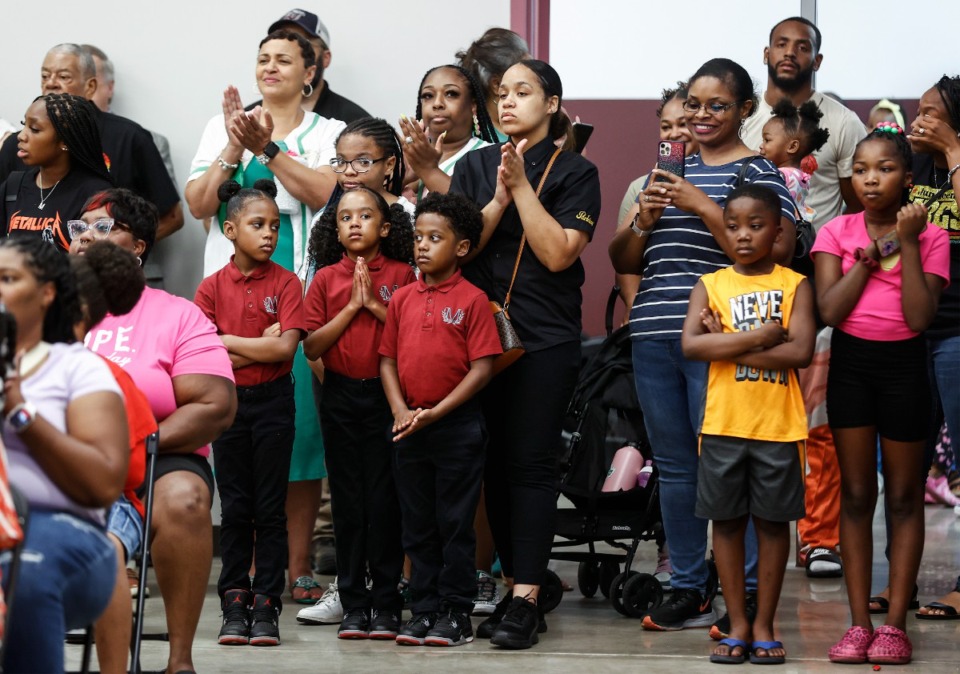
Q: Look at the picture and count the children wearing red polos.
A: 3